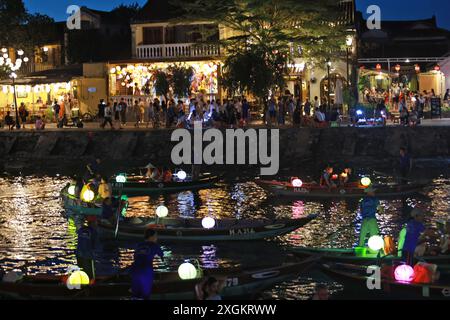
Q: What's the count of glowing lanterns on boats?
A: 12